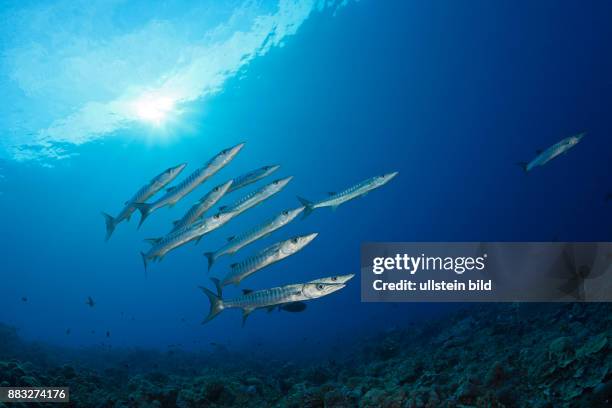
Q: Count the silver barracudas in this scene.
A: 12